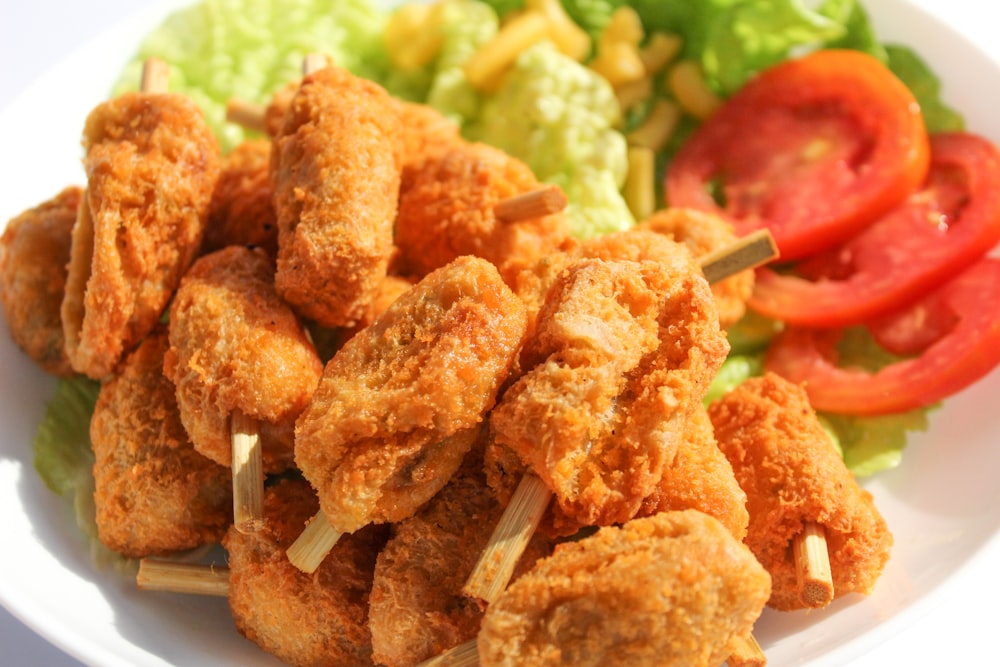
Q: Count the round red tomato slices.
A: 3